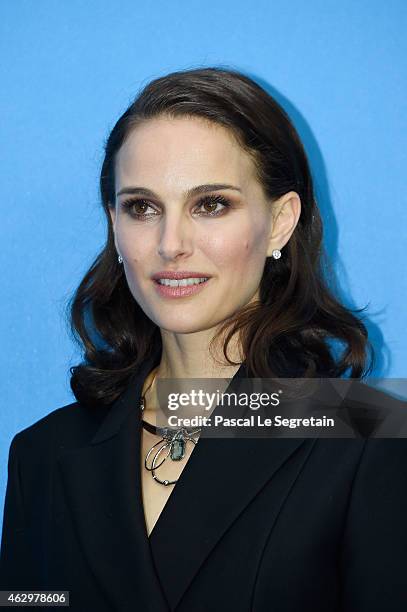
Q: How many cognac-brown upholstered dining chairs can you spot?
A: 0